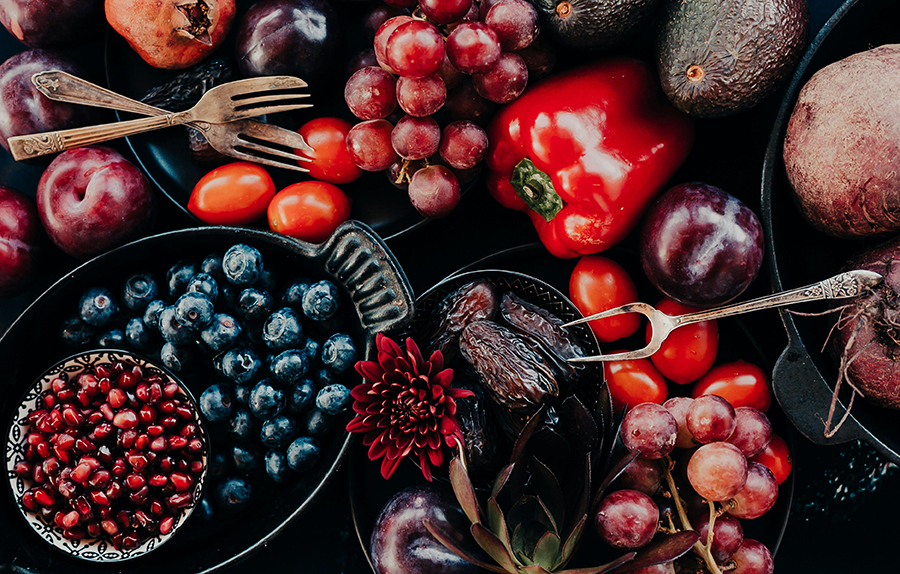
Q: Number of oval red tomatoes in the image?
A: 8